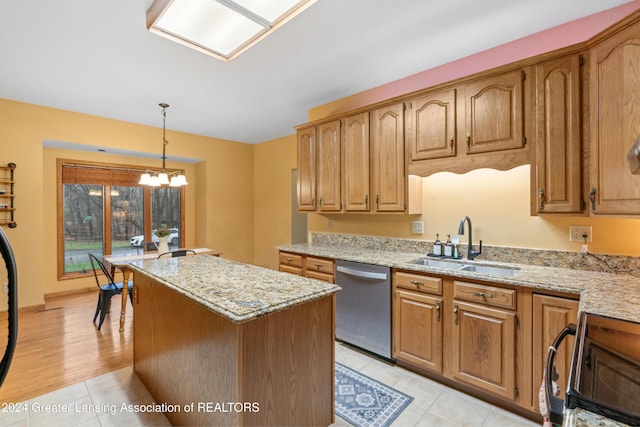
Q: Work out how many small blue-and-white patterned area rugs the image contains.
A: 1